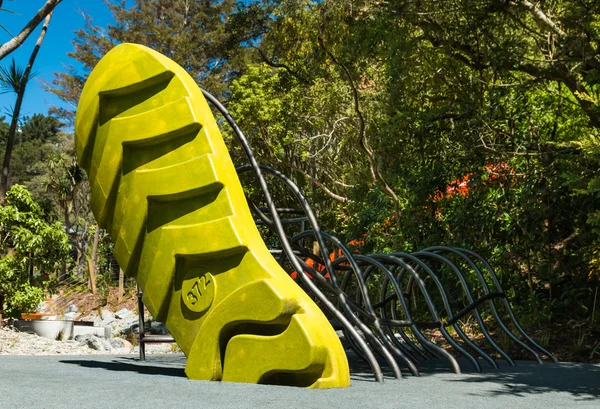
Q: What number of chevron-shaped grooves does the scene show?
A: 4